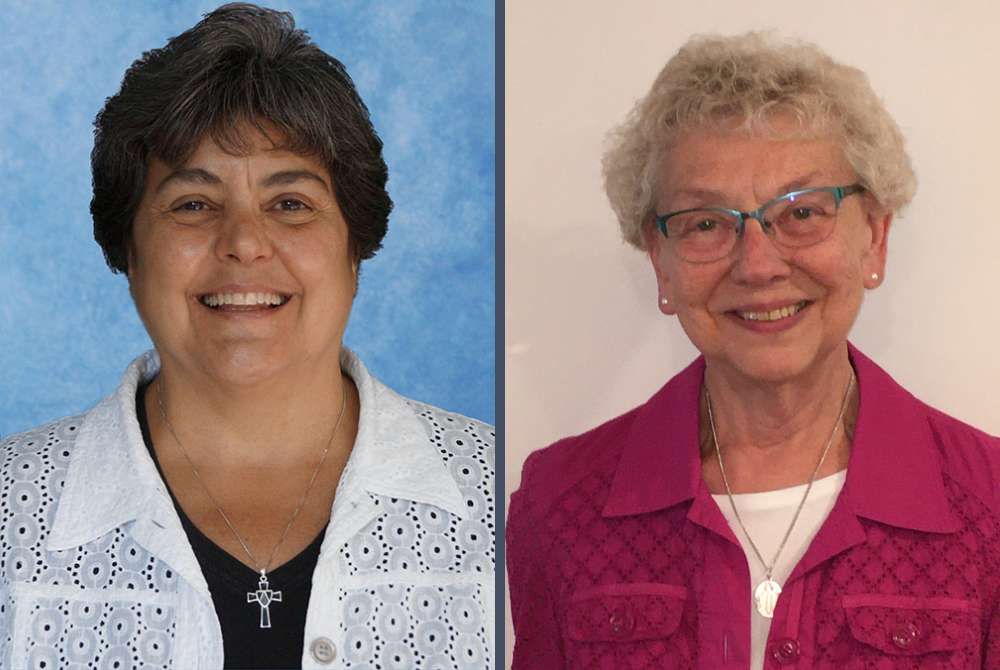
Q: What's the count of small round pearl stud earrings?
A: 2